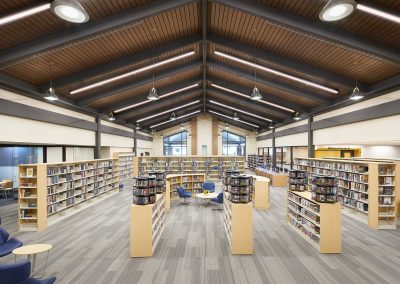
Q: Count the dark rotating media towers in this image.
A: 6